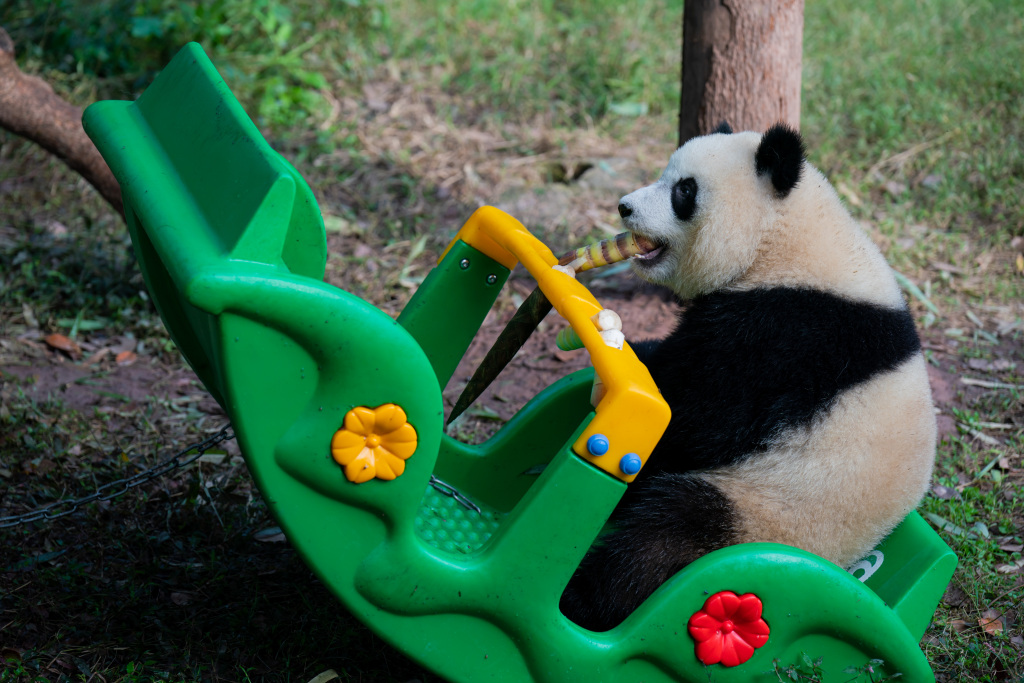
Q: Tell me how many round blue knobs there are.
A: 2